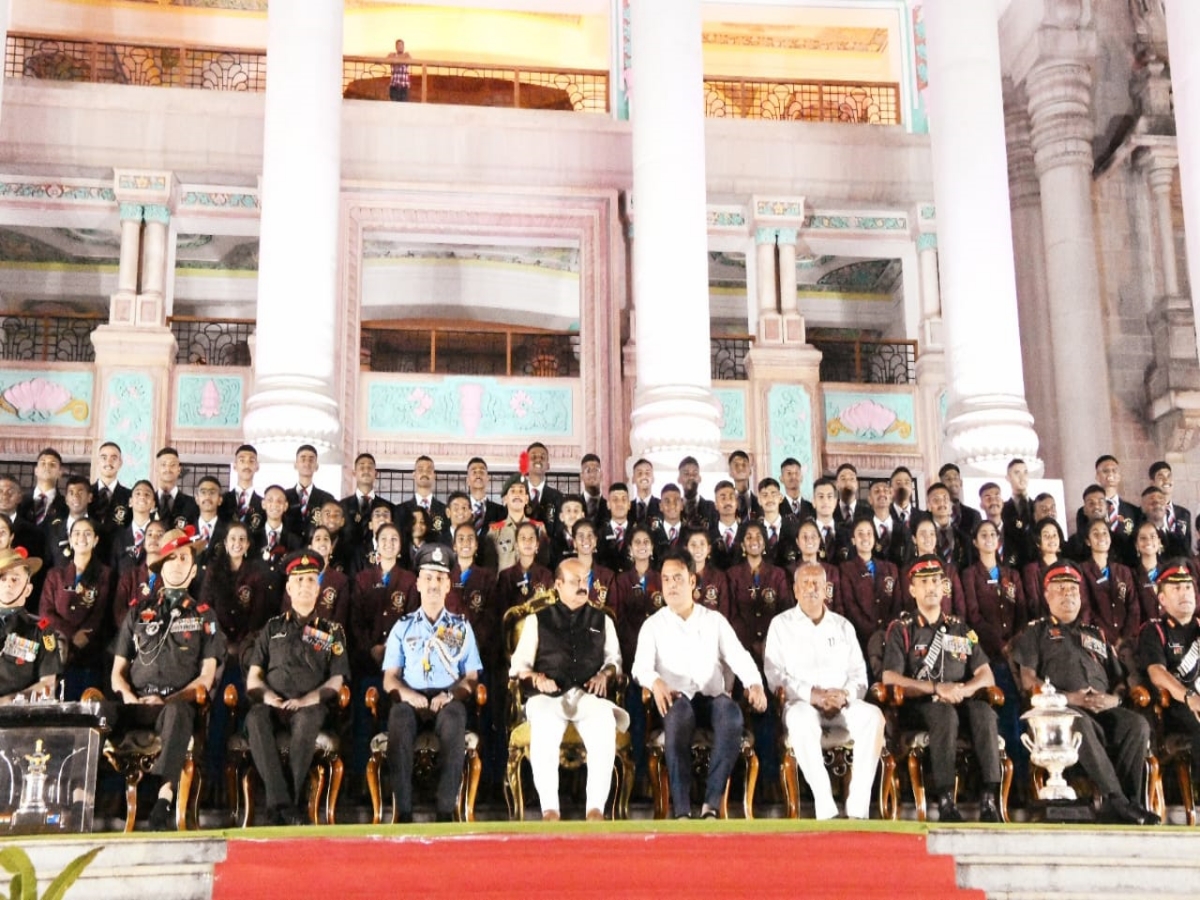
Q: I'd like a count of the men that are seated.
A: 10